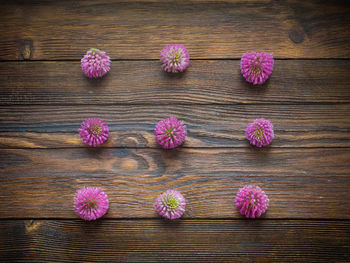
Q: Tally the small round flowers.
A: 9